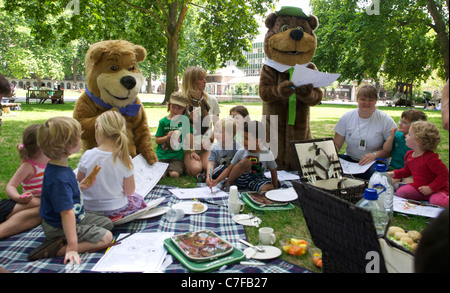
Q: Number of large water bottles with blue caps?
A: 2